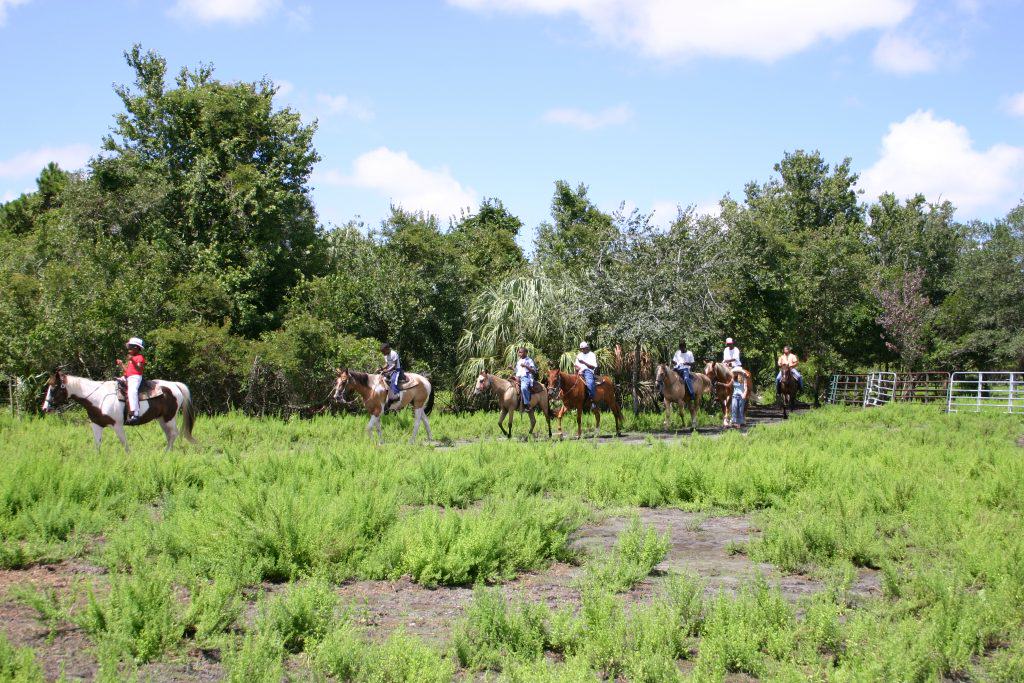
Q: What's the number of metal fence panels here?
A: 4